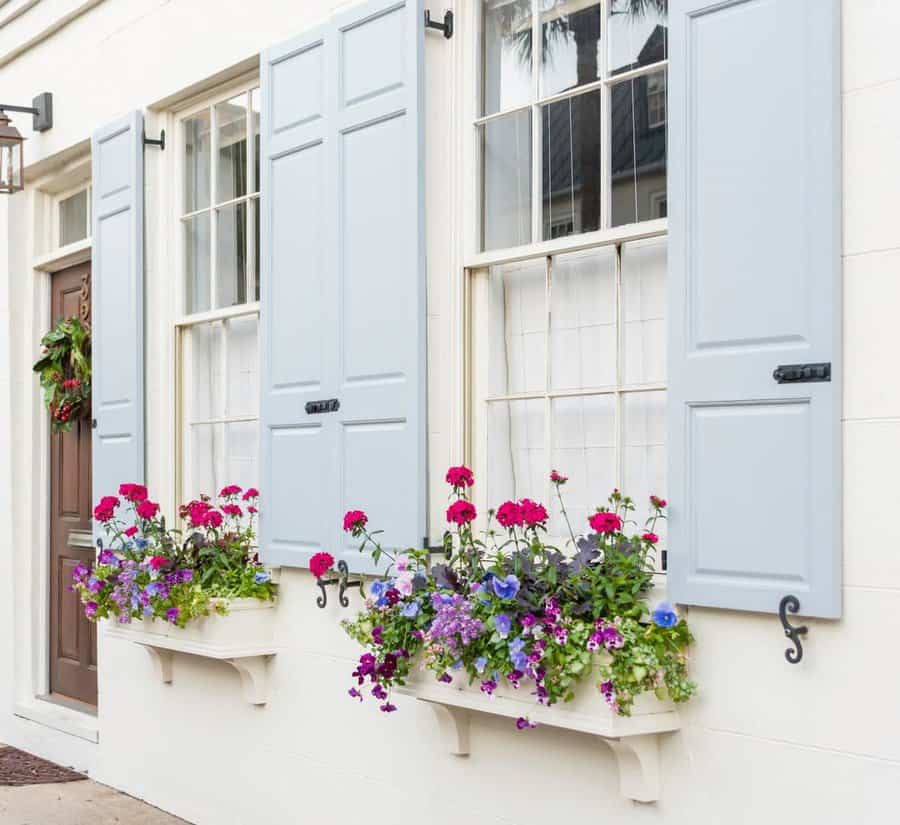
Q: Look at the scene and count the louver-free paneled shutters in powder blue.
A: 4